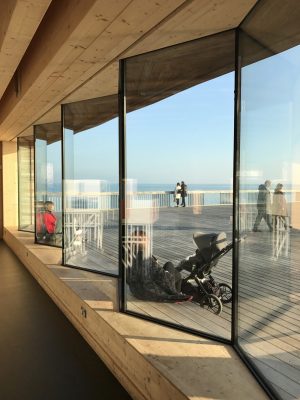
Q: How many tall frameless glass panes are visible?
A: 5